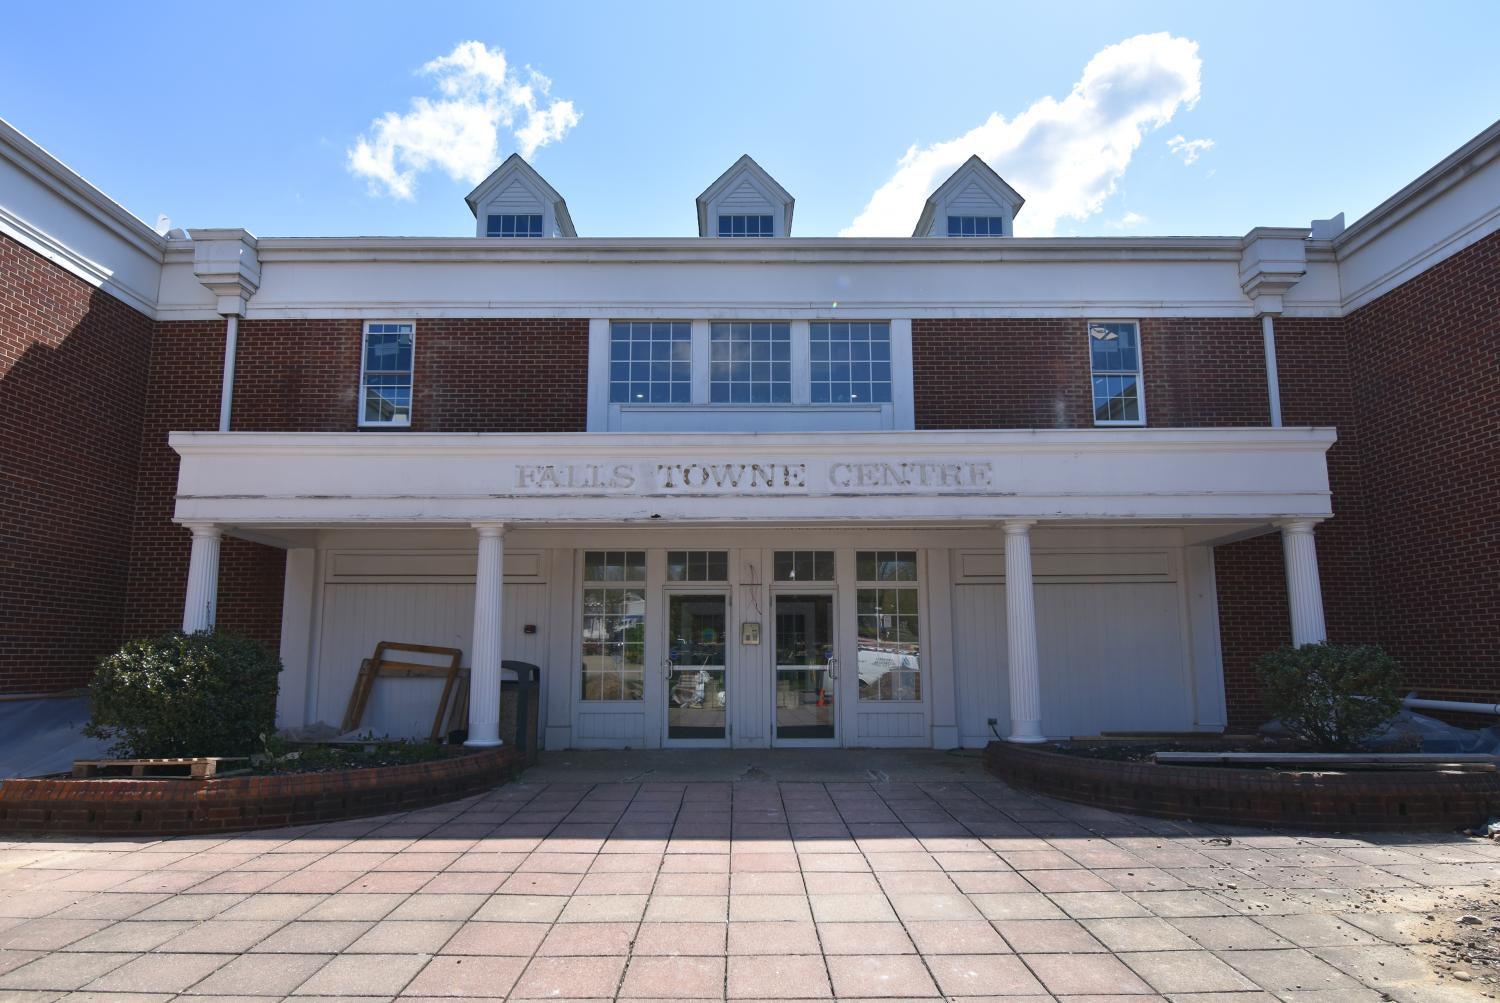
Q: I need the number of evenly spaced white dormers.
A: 3